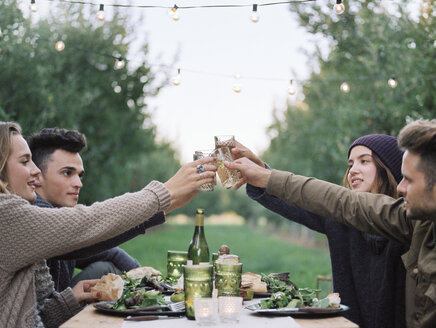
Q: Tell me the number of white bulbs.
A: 12